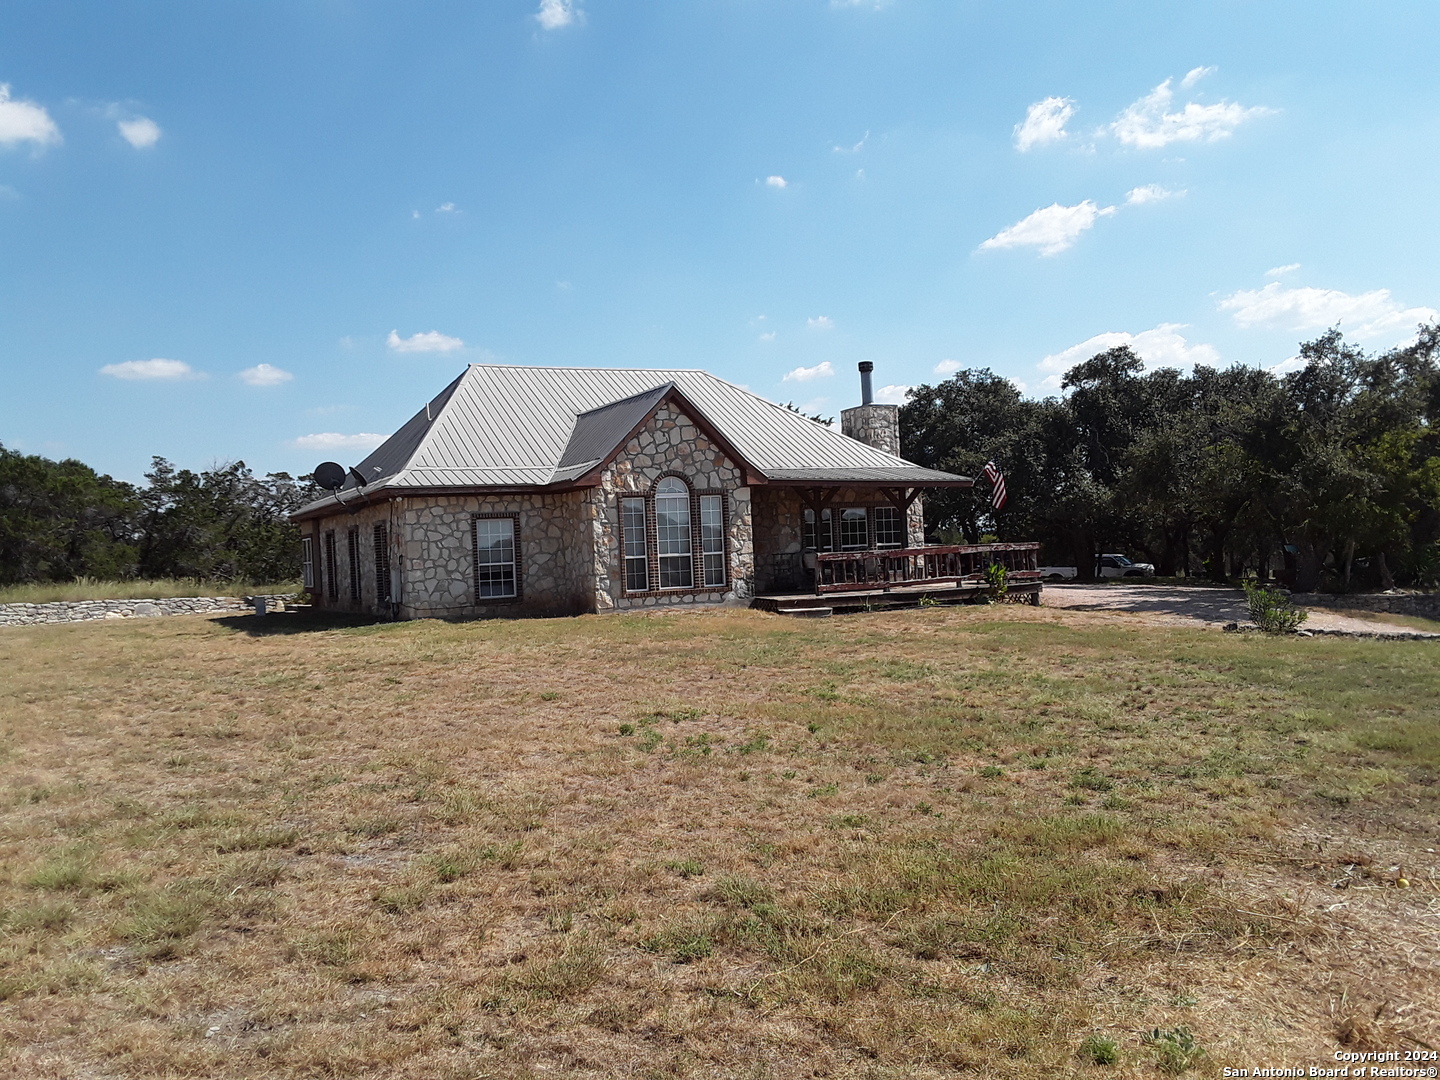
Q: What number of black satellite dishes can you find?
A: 2